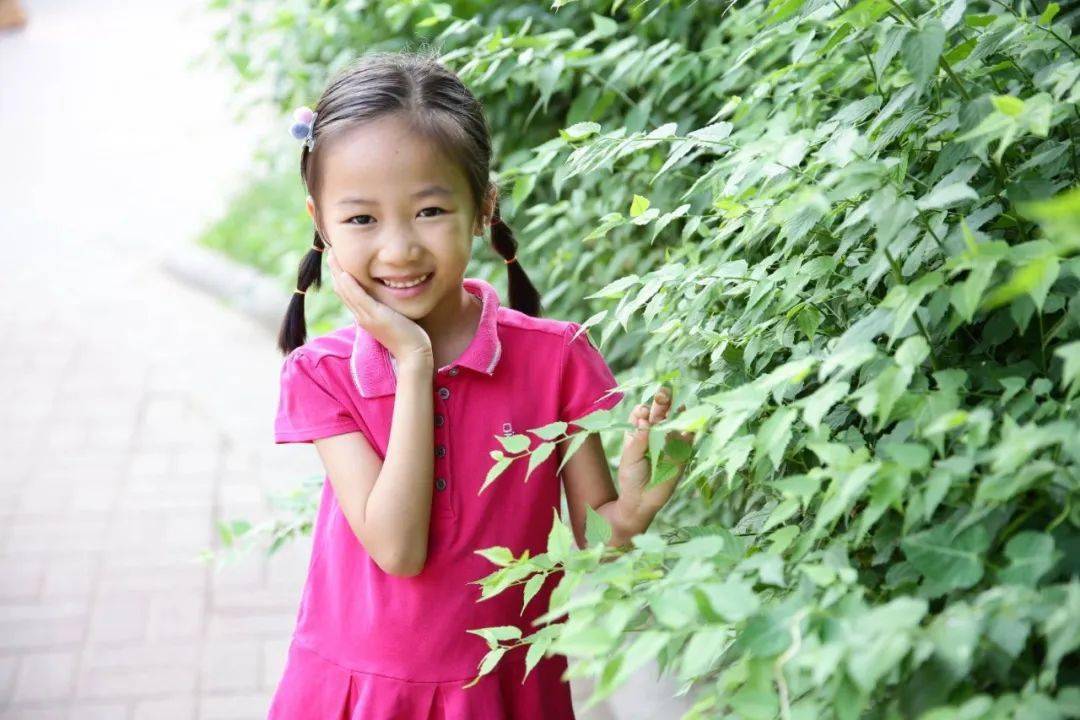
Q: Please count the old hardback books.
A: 0